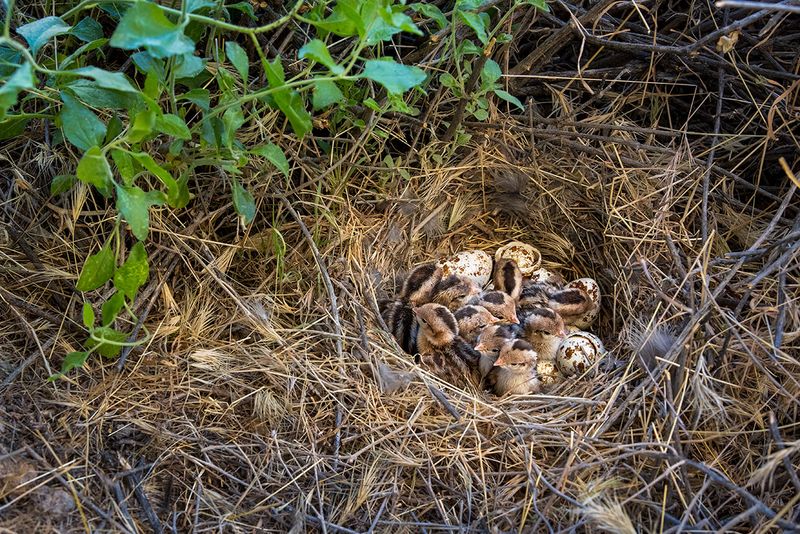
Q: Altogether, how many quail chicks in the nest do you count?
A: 10